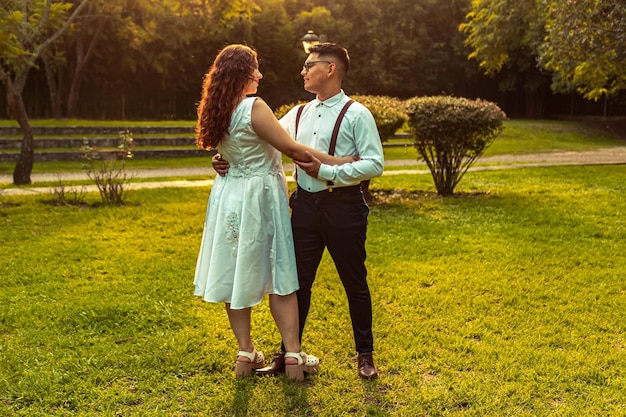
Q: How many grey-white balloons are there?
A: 0